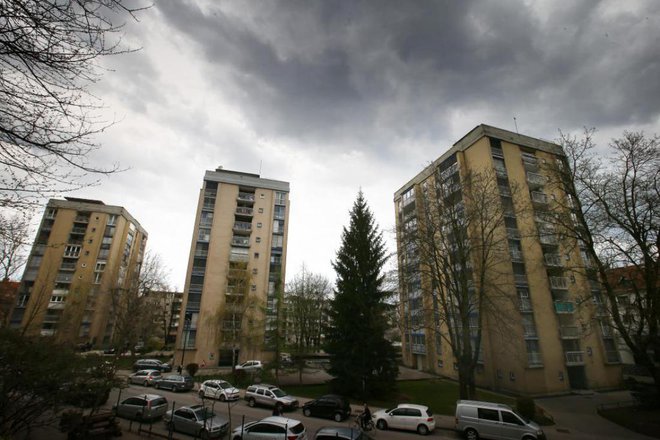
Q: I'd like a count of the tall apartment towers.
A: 3